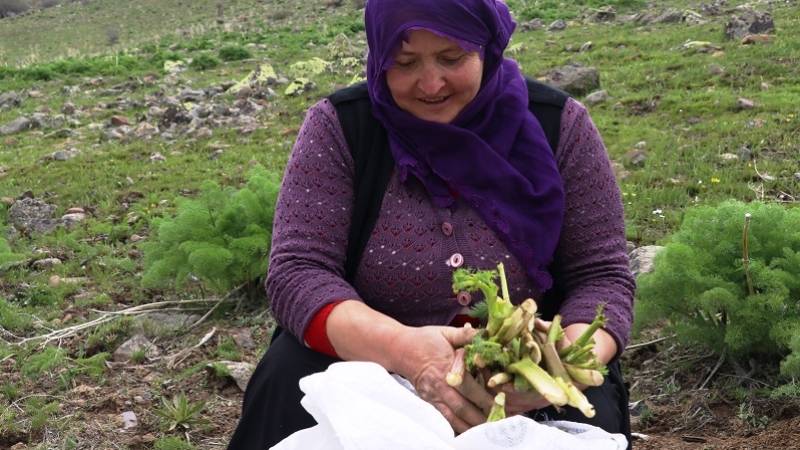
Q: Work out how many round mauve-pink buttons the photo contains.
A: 3